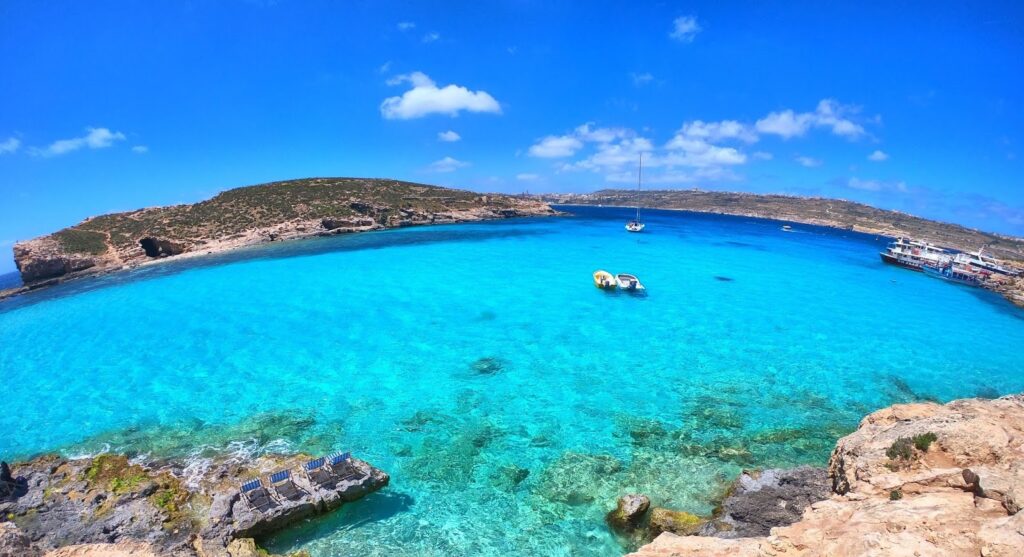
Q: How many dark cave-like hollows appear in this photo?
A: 1